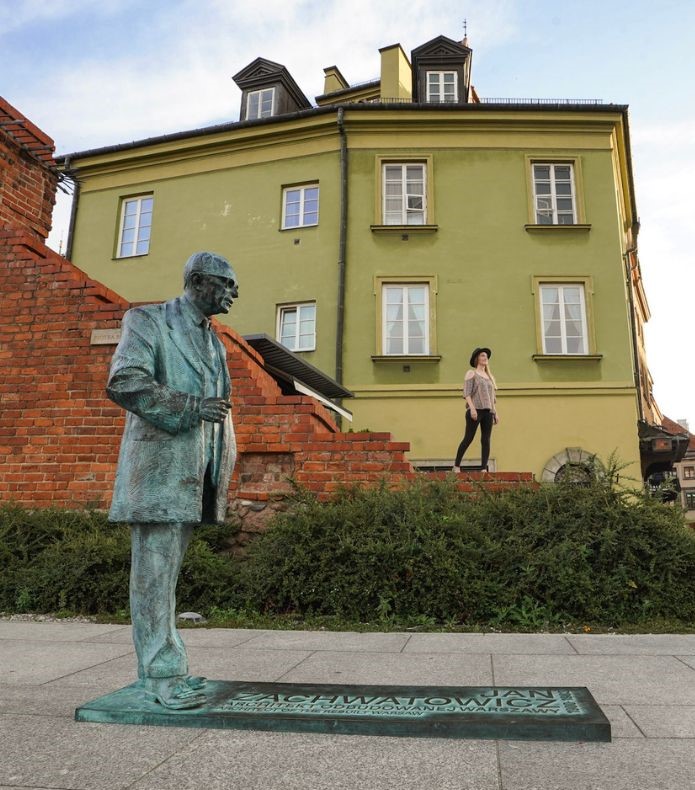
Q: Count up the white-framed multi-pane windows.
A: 9